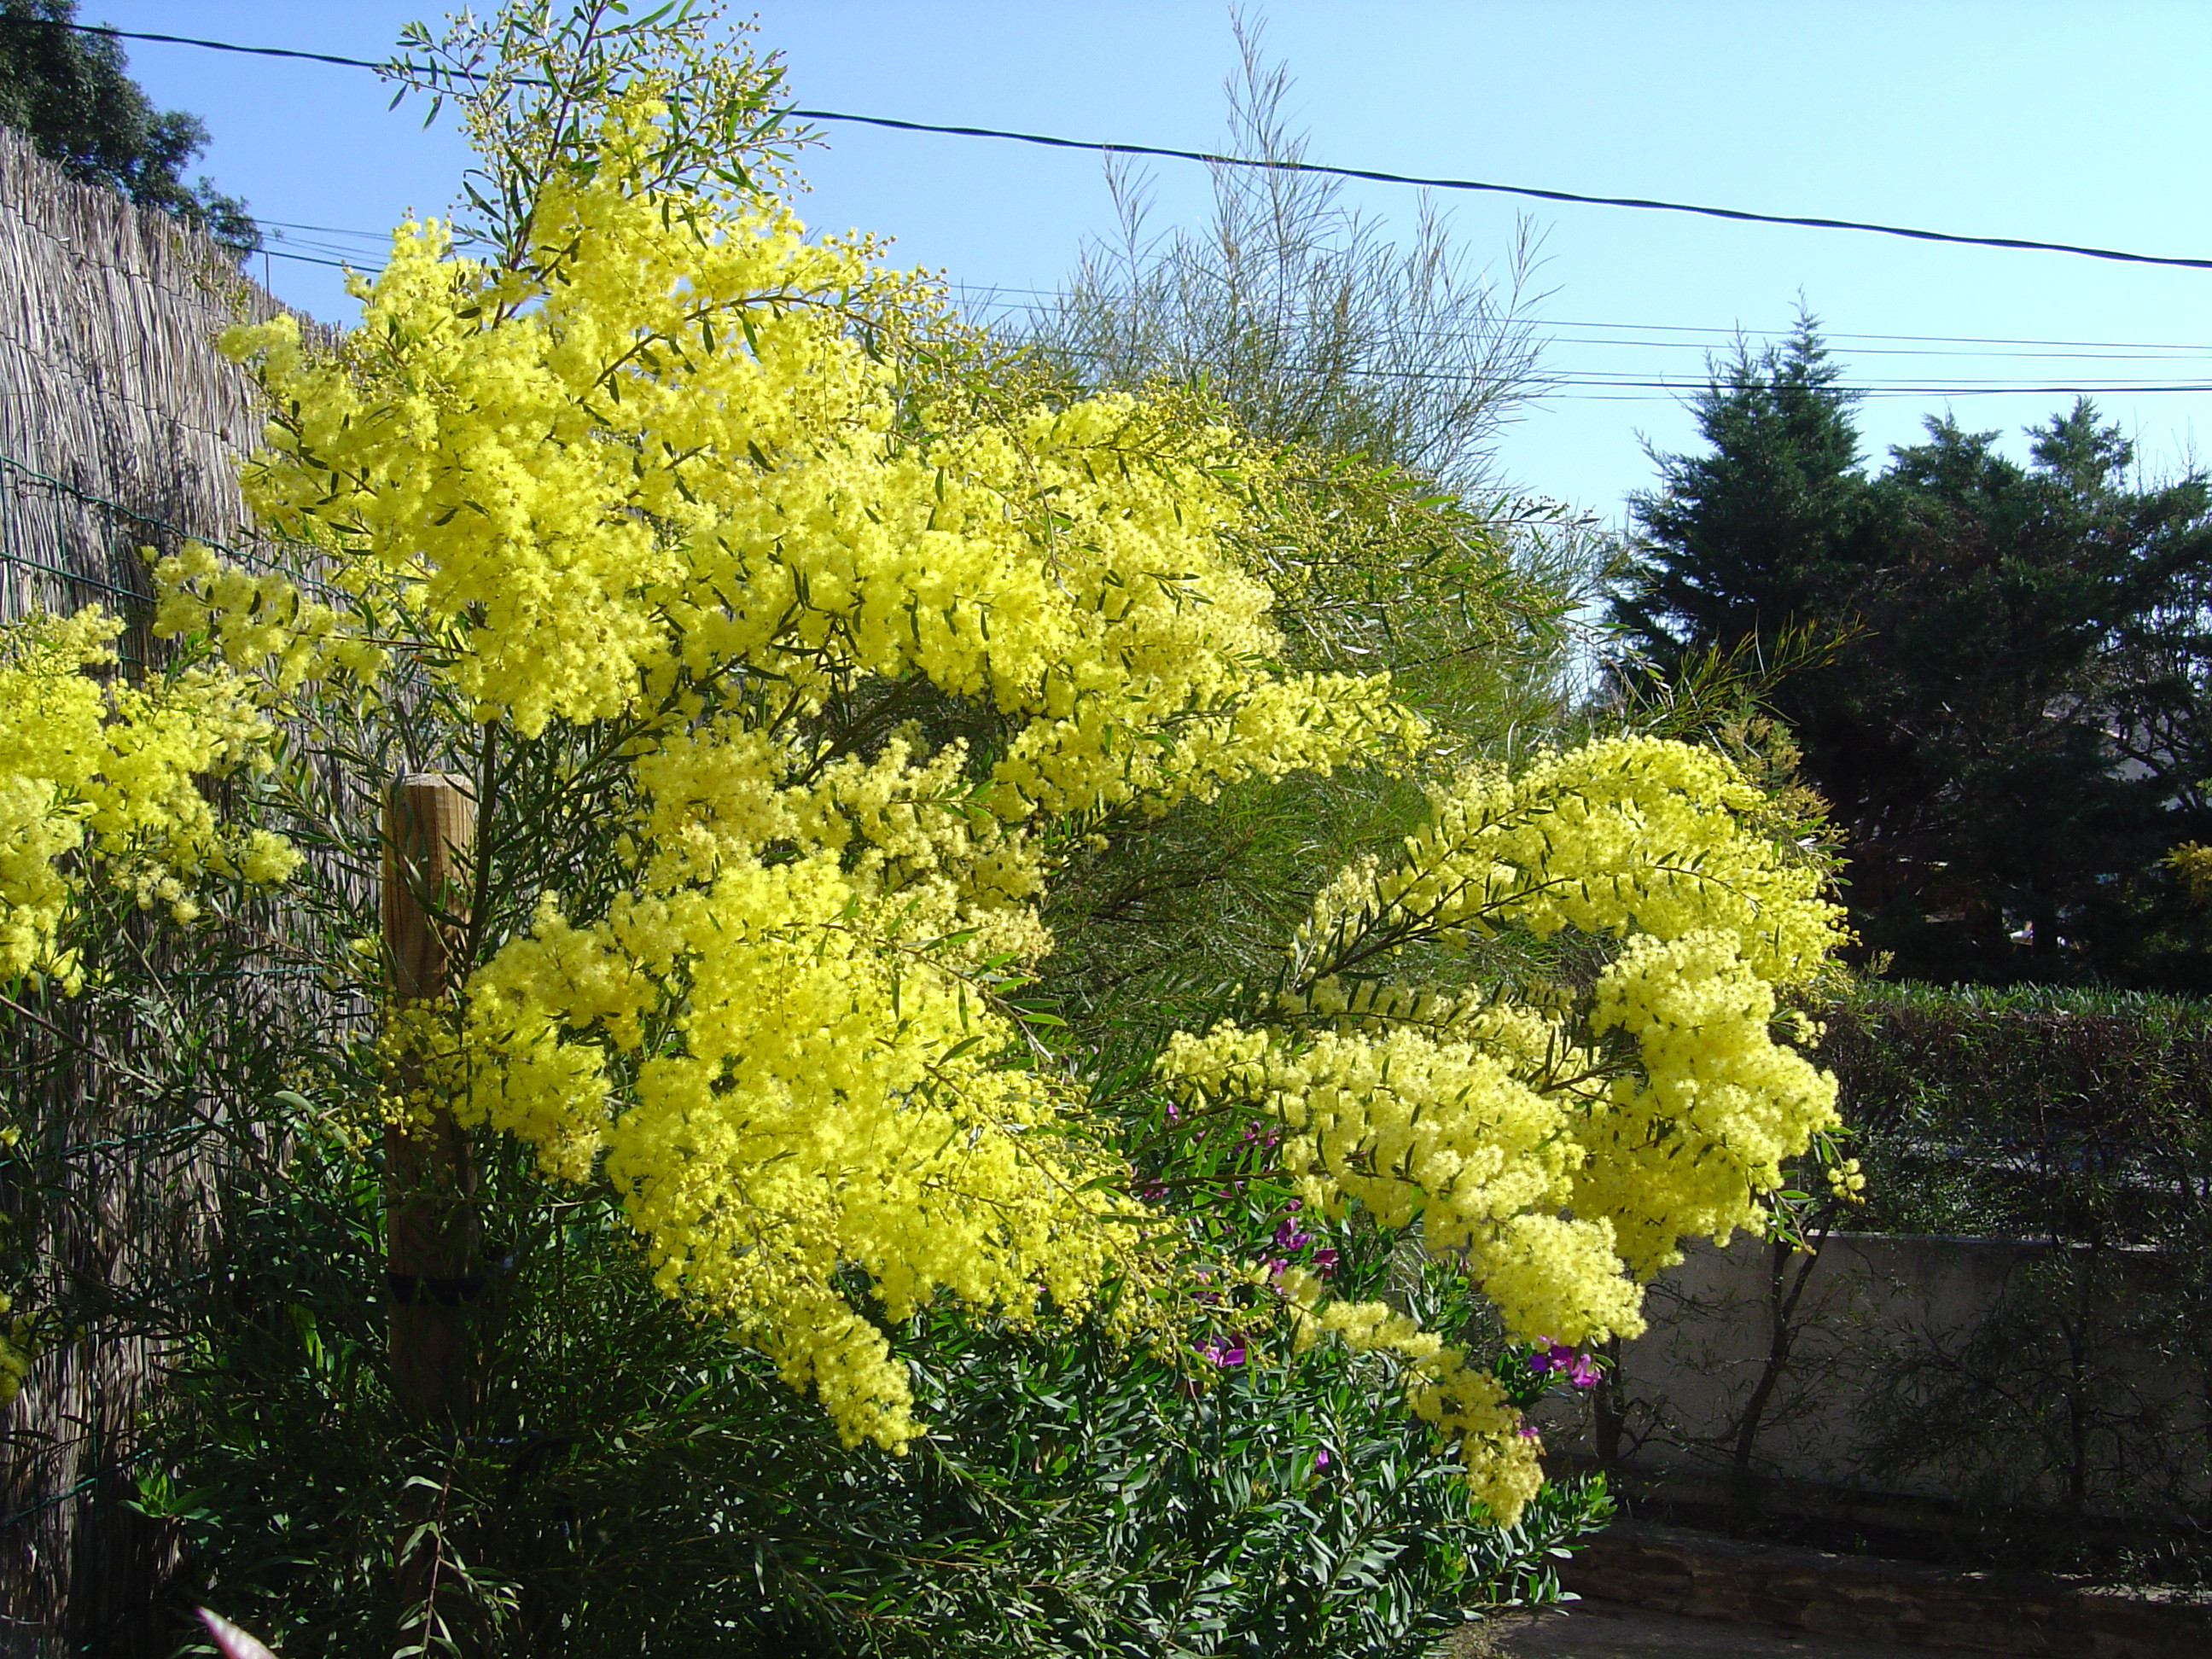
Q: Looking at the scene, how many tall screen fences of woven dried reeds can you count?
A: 1